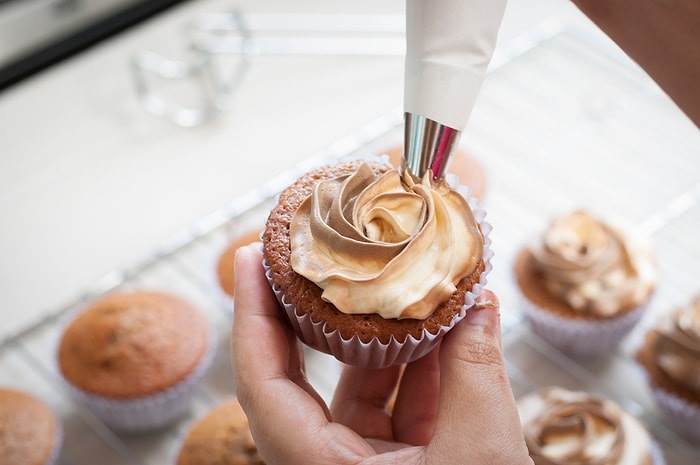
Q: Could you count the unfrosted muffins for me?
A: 5